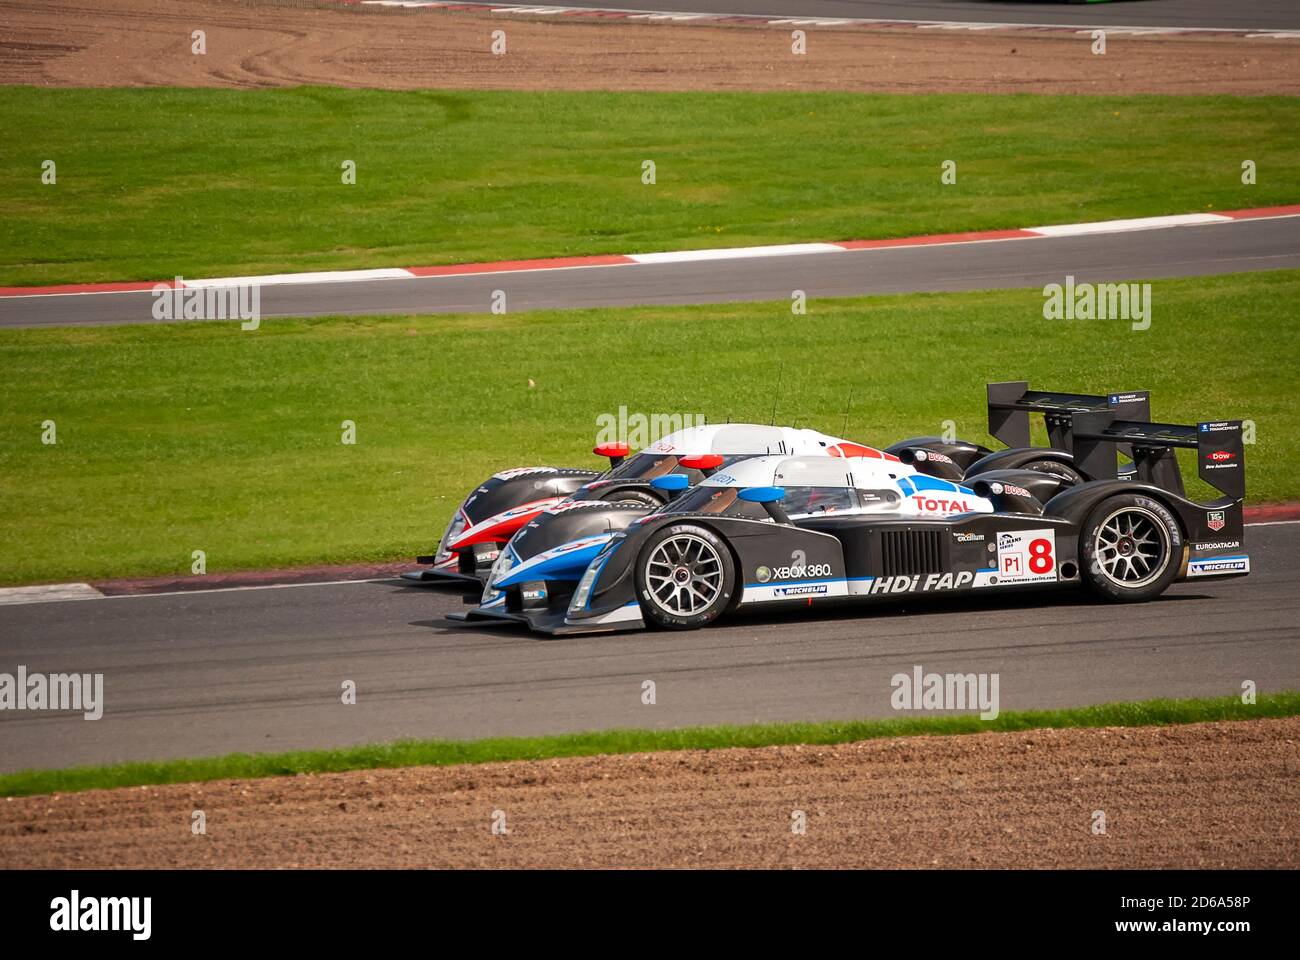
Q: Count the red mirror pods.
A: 2